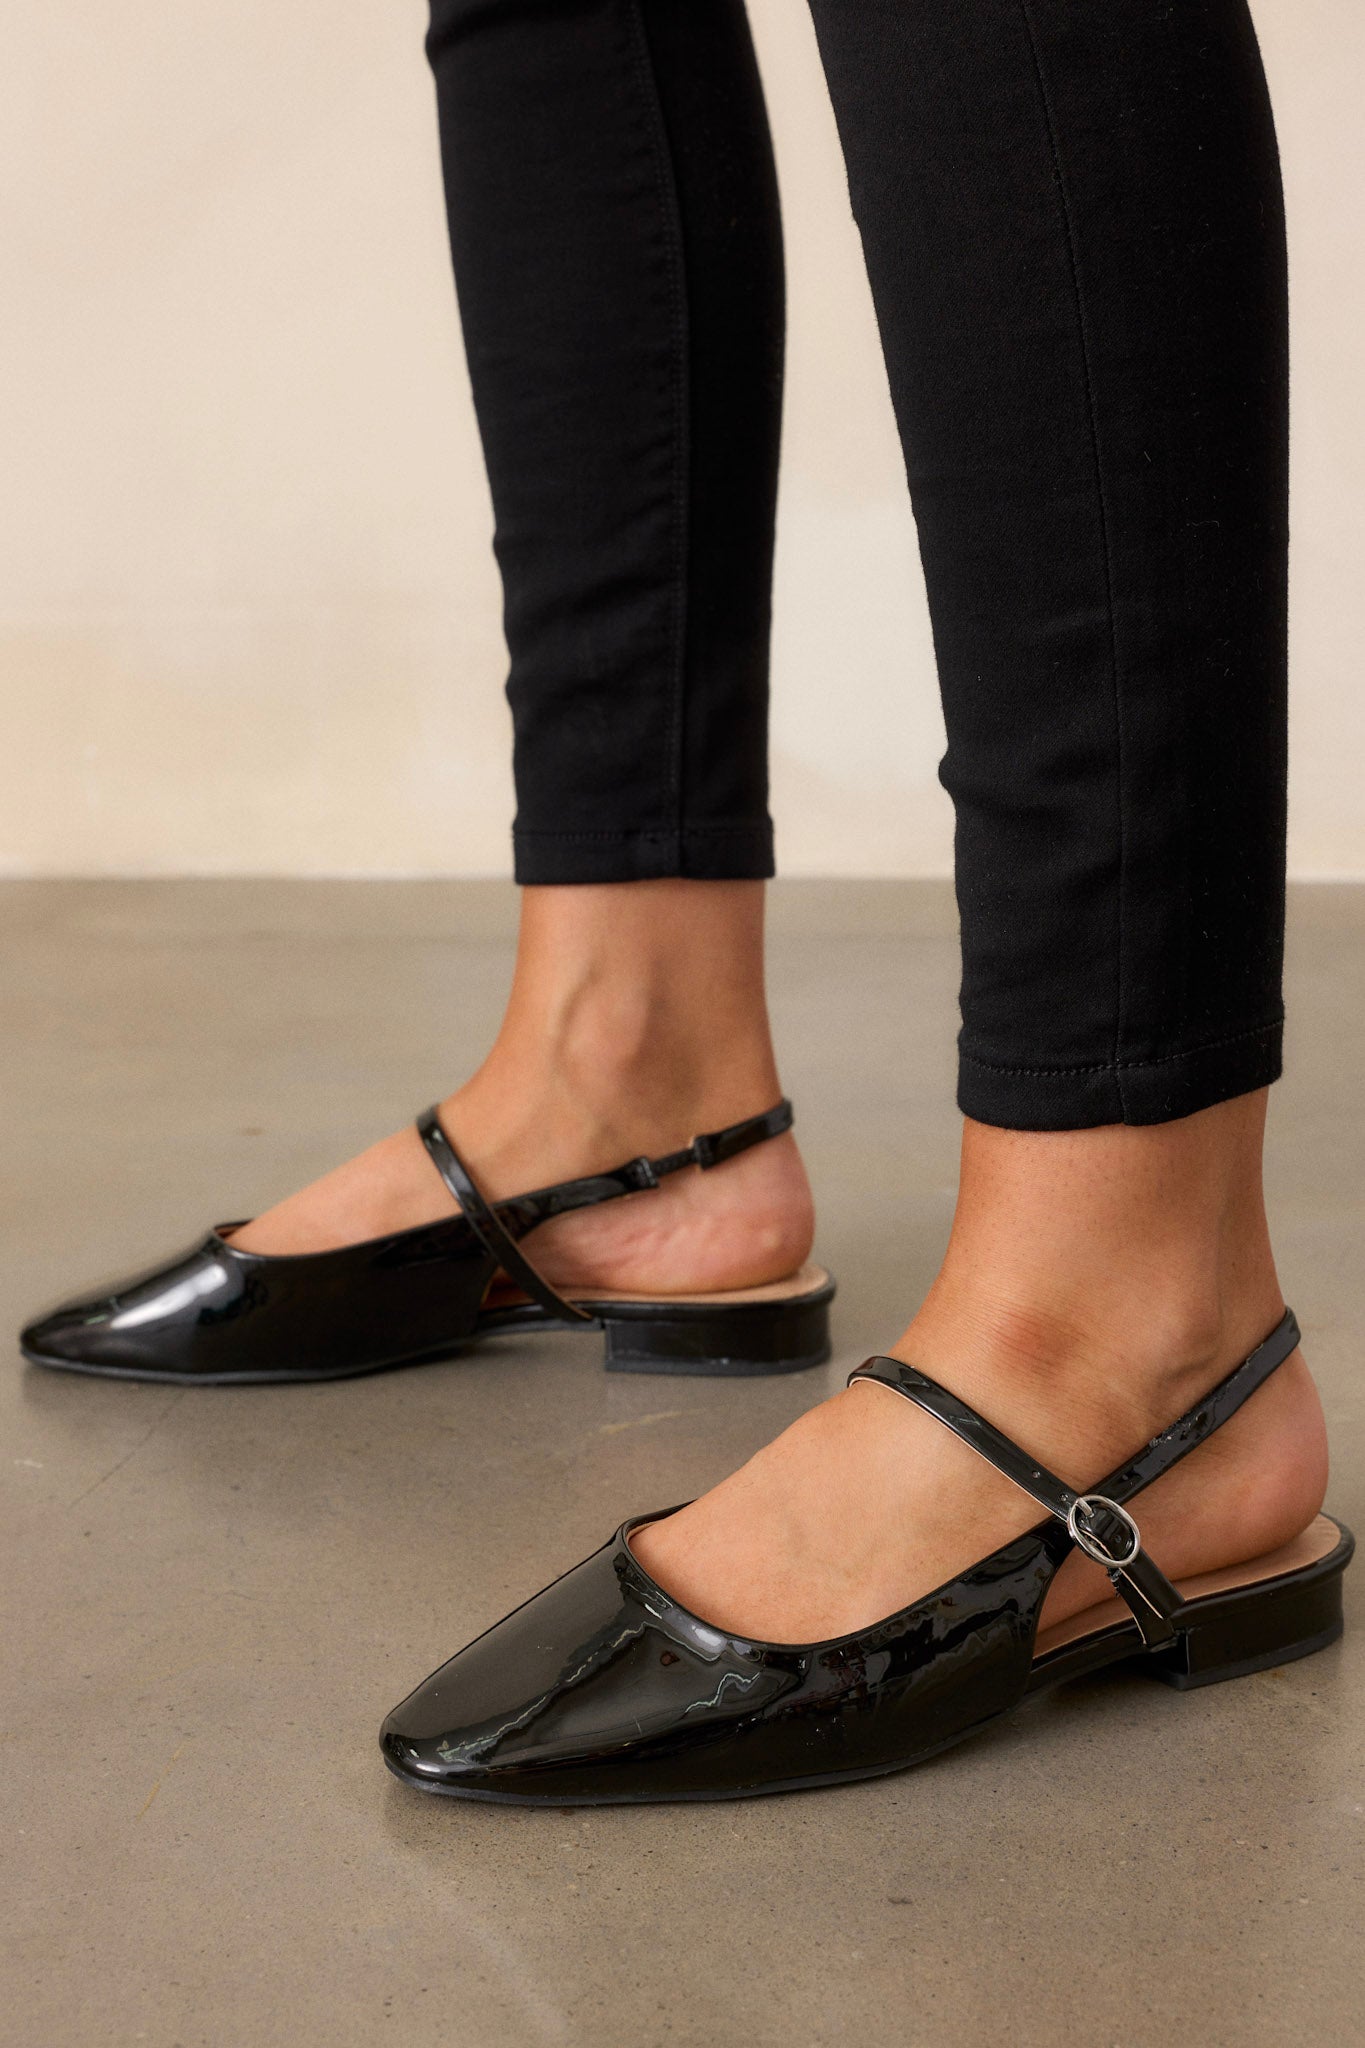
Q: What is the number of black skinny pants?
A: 1